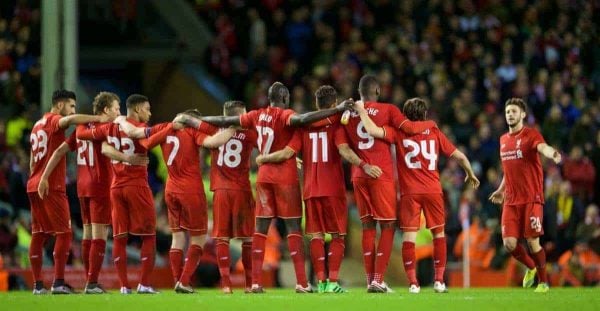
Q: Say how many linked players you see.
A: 9